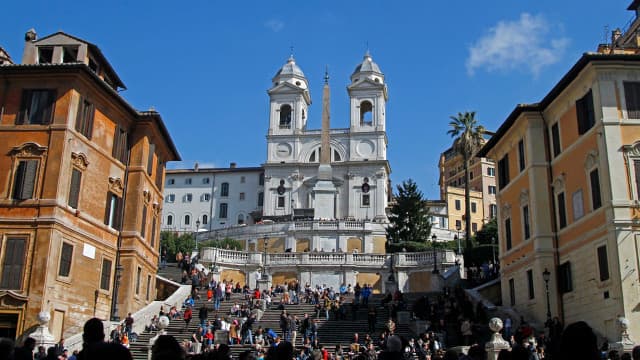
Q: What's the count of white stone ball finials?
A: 4